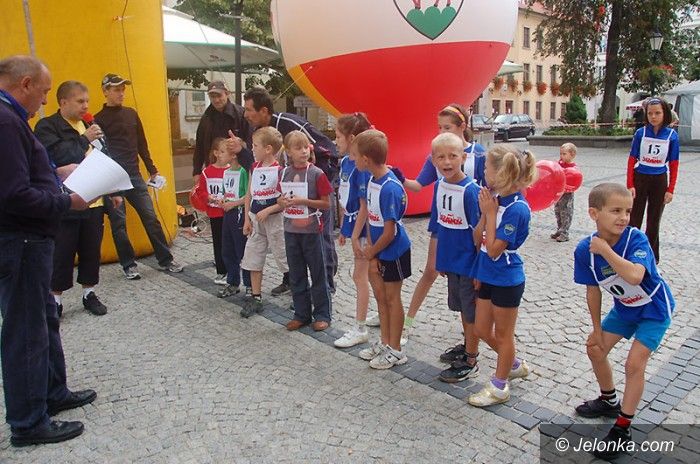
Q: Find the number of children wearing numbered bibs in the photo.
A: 11